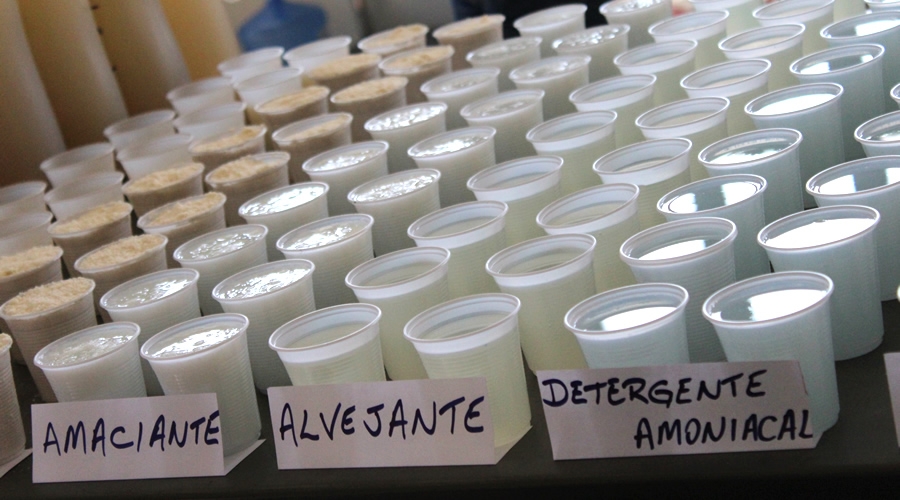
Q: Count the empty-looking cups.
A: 11